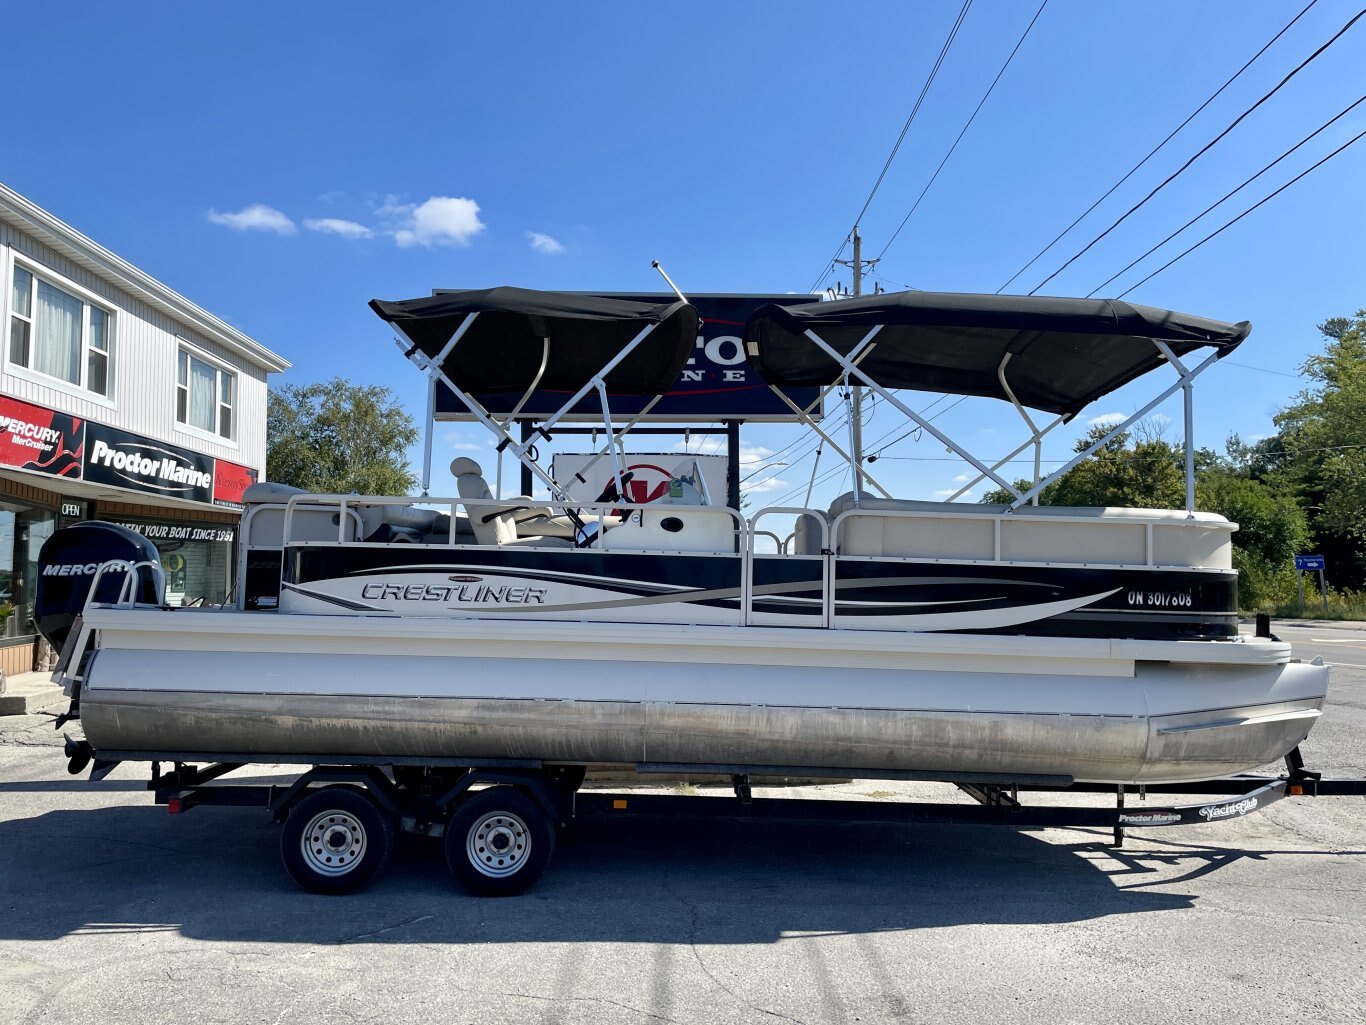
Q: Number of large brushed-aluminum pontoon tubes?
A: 1